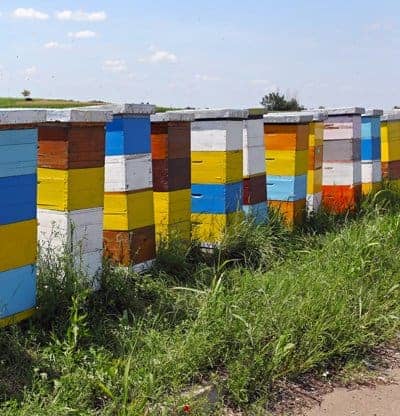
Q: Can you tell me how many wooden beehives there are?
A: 11